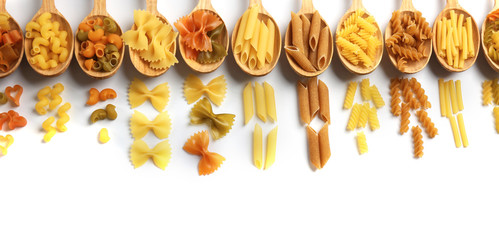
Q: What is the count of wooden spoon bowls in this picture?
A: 11